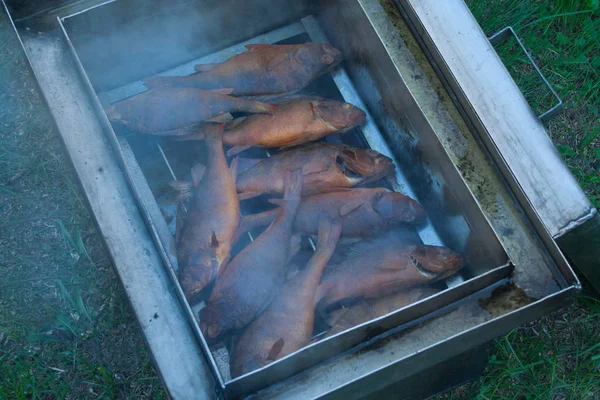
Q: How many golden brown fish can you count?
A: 10